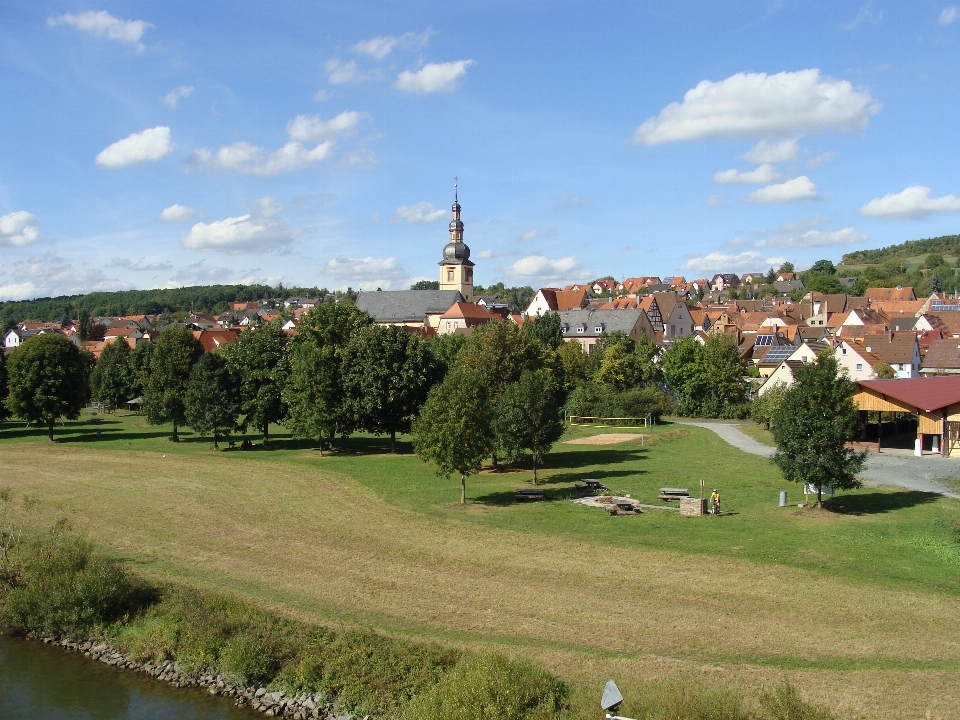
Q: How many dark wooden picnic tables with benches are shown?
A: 4